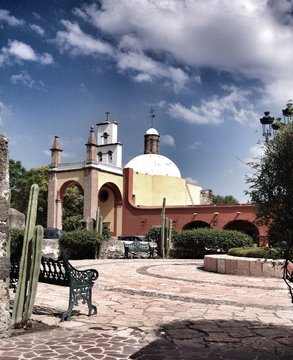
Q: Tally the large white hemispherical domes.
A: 1